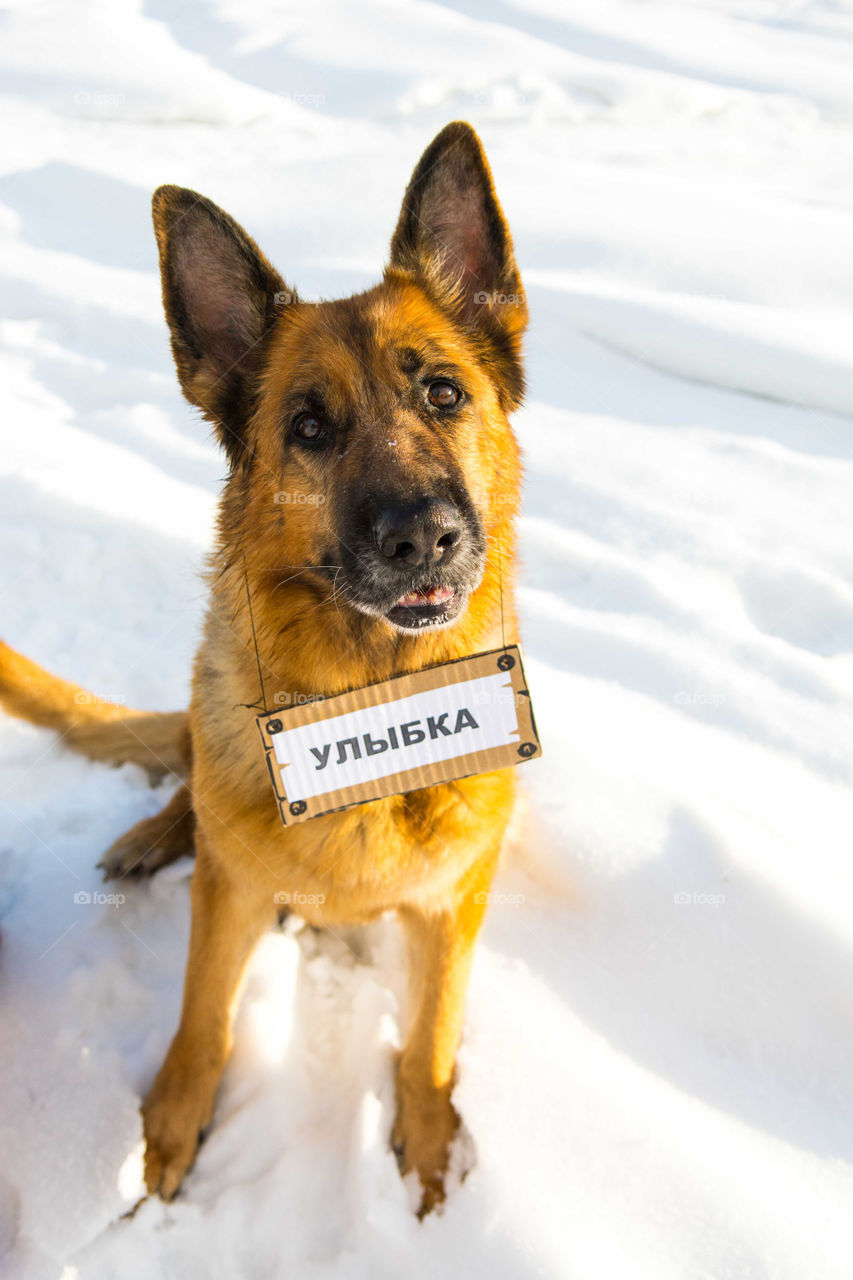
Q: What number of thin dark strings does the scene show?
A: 2